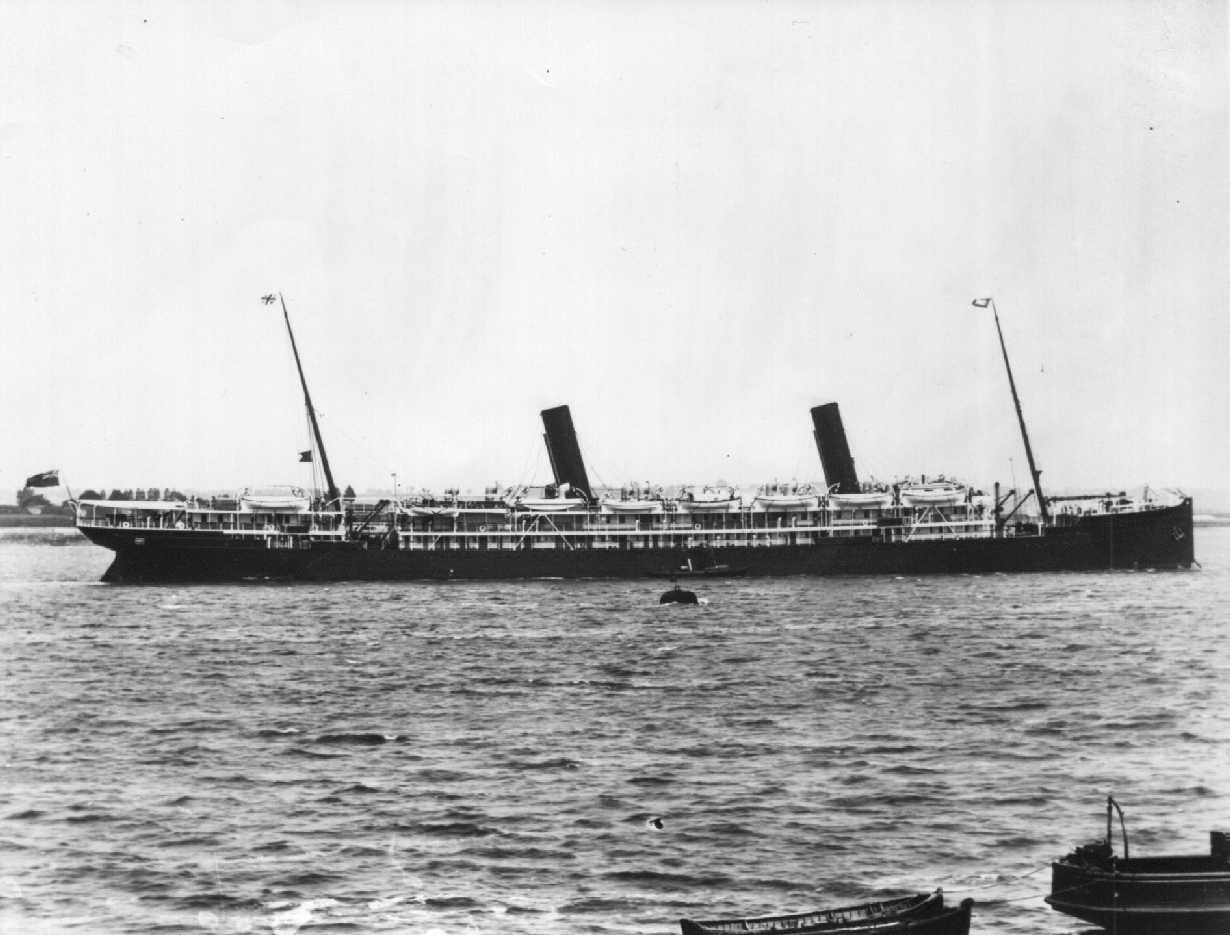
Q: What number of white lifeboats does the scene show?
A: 8